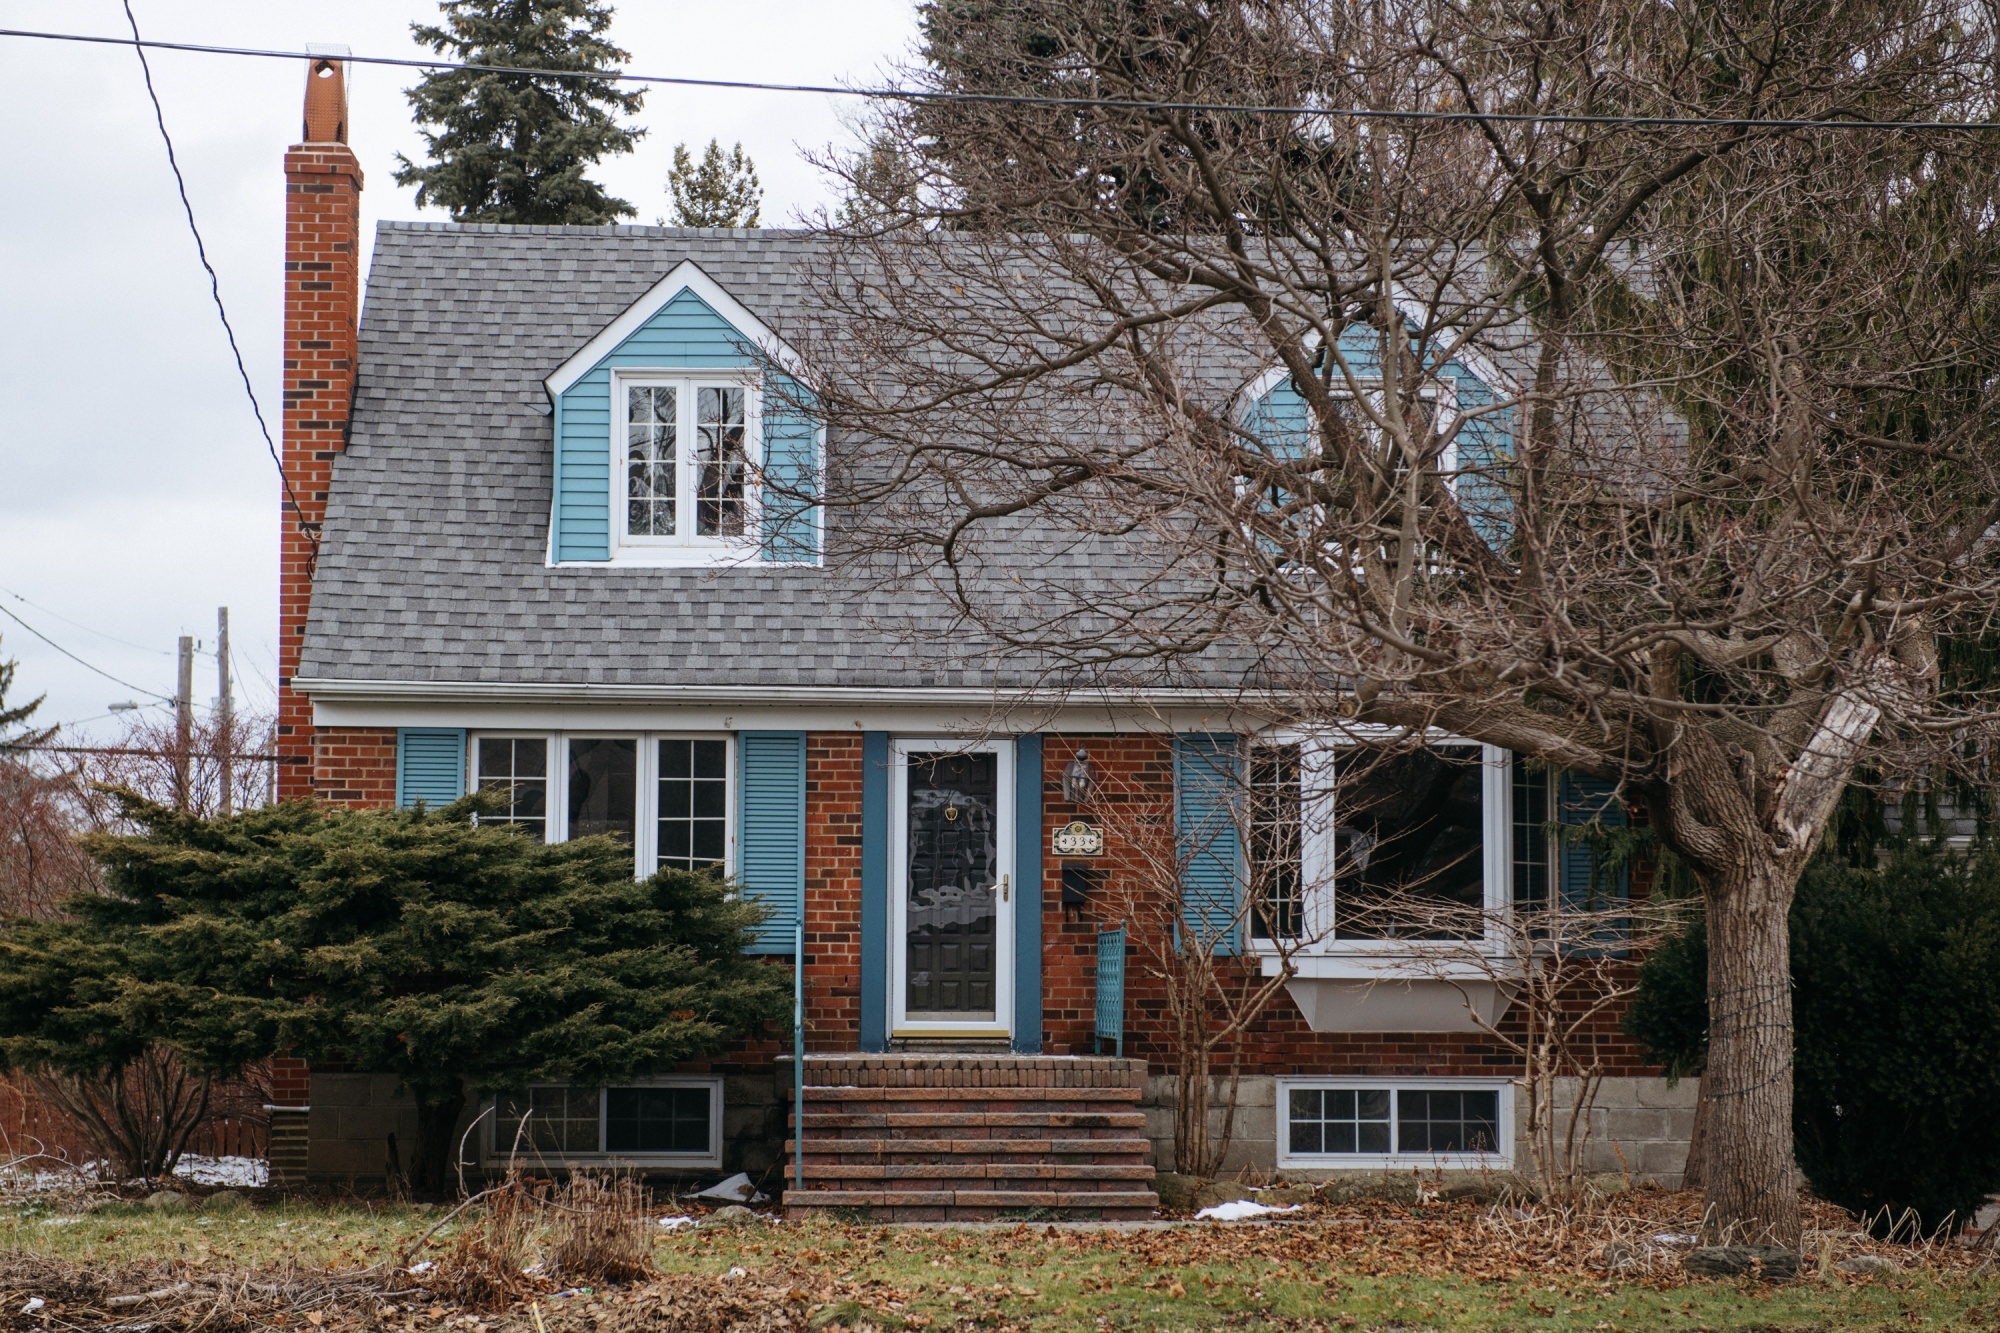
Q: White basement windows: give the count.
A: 2